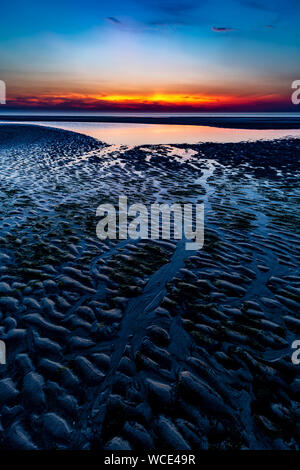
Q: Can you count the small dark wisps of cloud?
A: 2